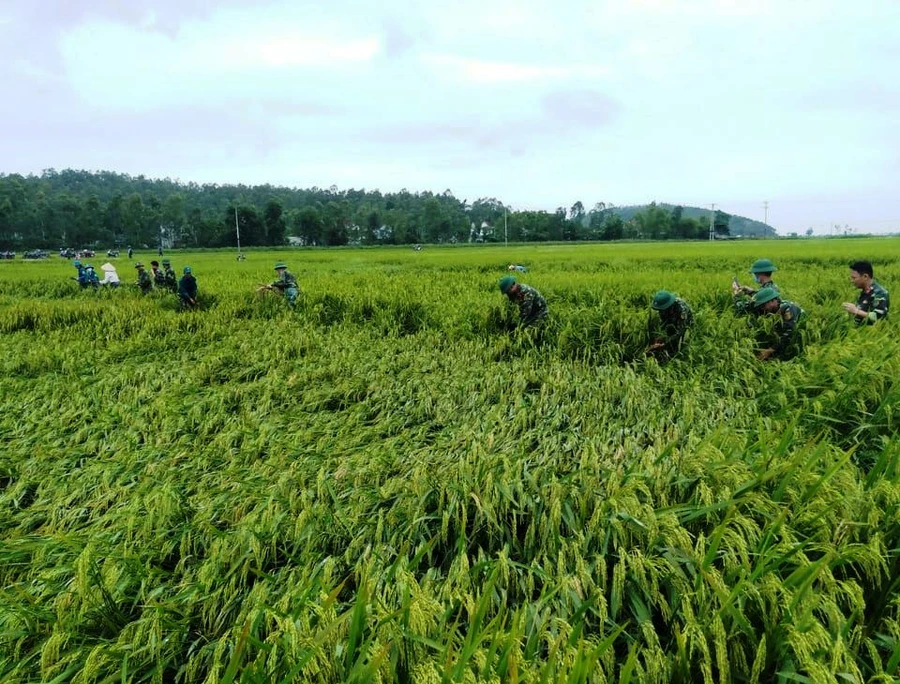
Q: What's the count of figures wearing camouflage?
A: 9